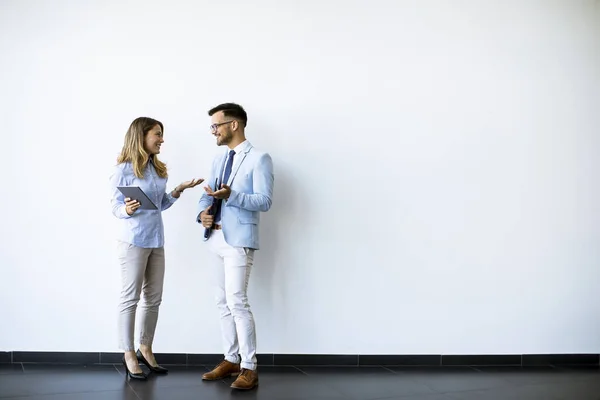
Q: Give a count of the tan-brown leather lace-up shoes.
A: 2